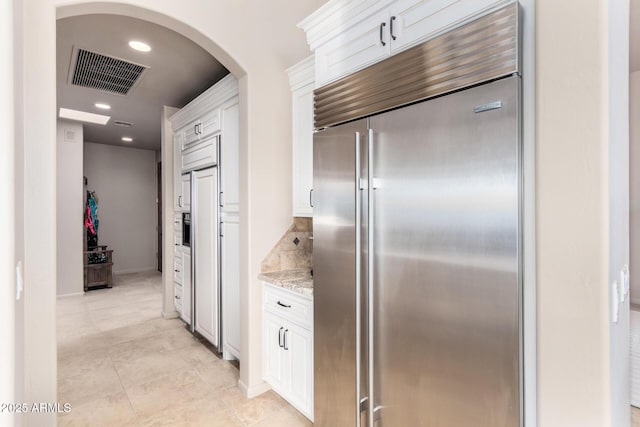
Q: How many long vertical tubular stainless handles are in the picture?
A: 2